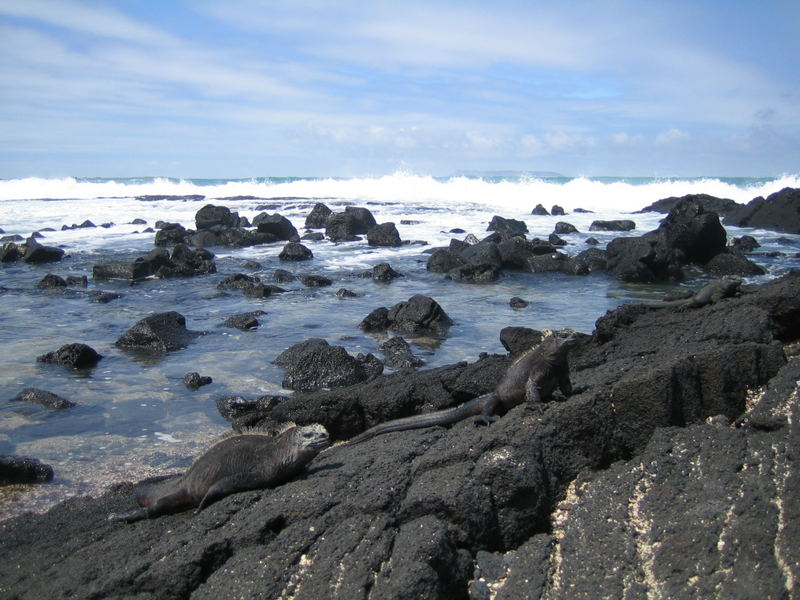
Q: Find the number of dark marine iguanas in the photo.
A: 3